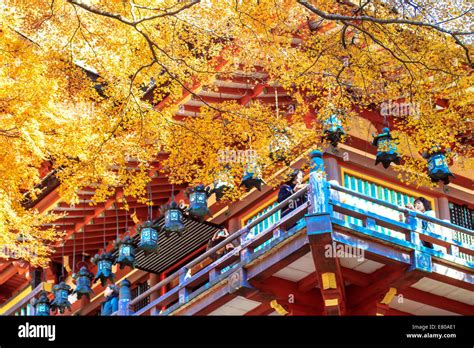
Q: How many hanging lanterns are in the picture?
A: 14